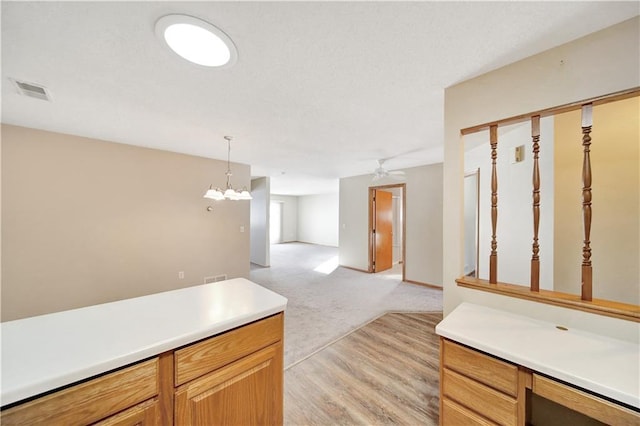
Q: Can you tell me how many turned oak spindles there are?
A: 3